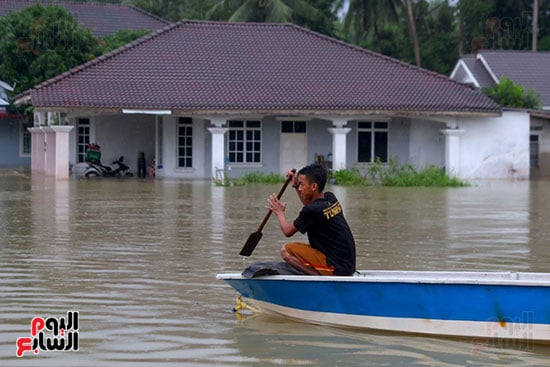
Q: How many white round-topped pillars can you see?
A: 3